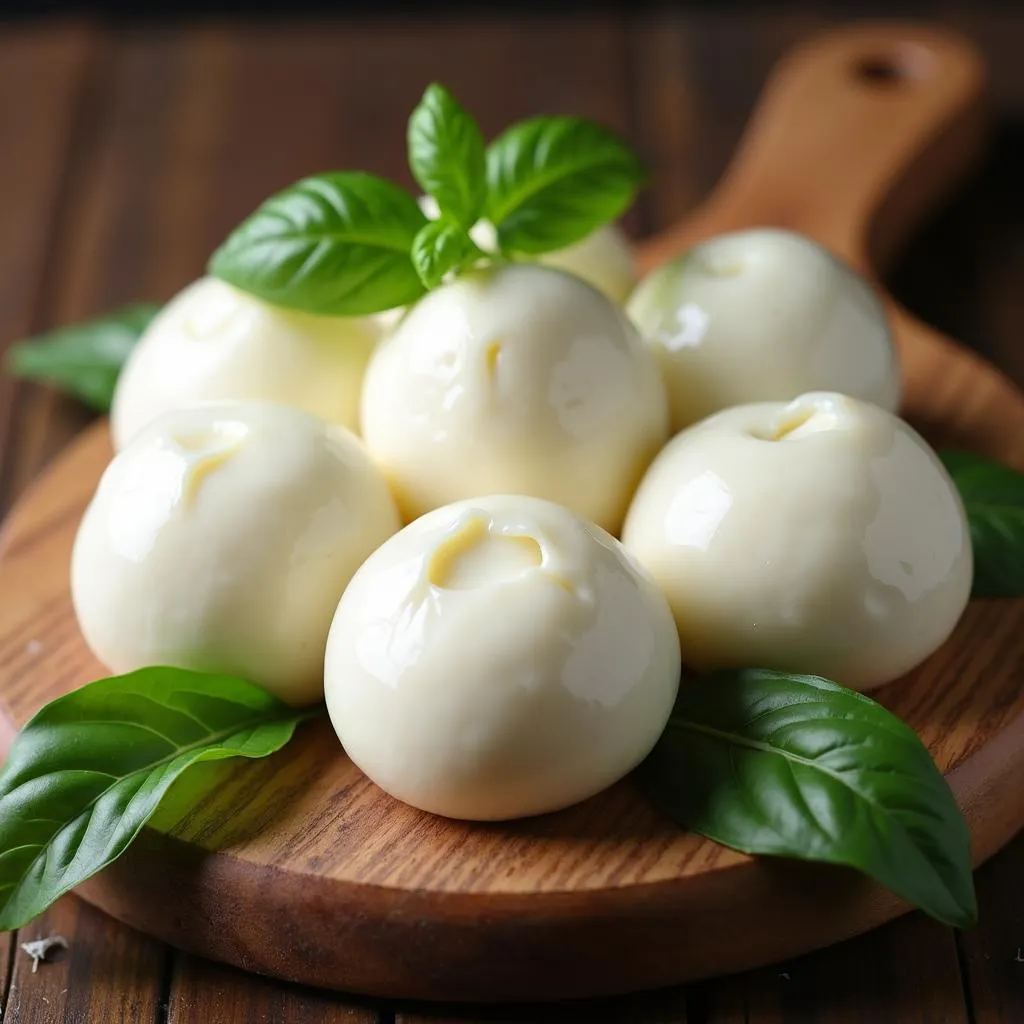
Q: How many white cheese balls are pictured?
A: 7